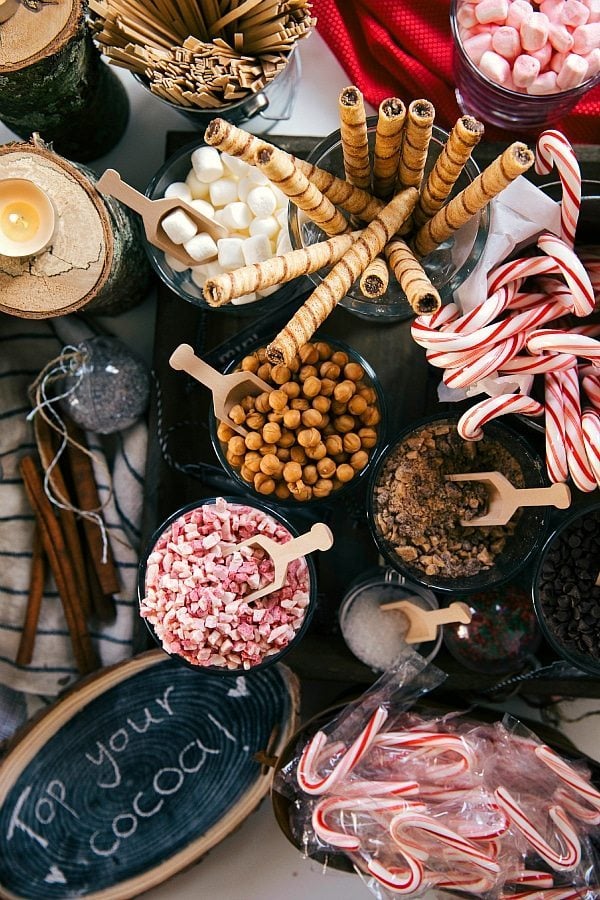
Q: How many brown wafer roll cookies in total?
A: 11